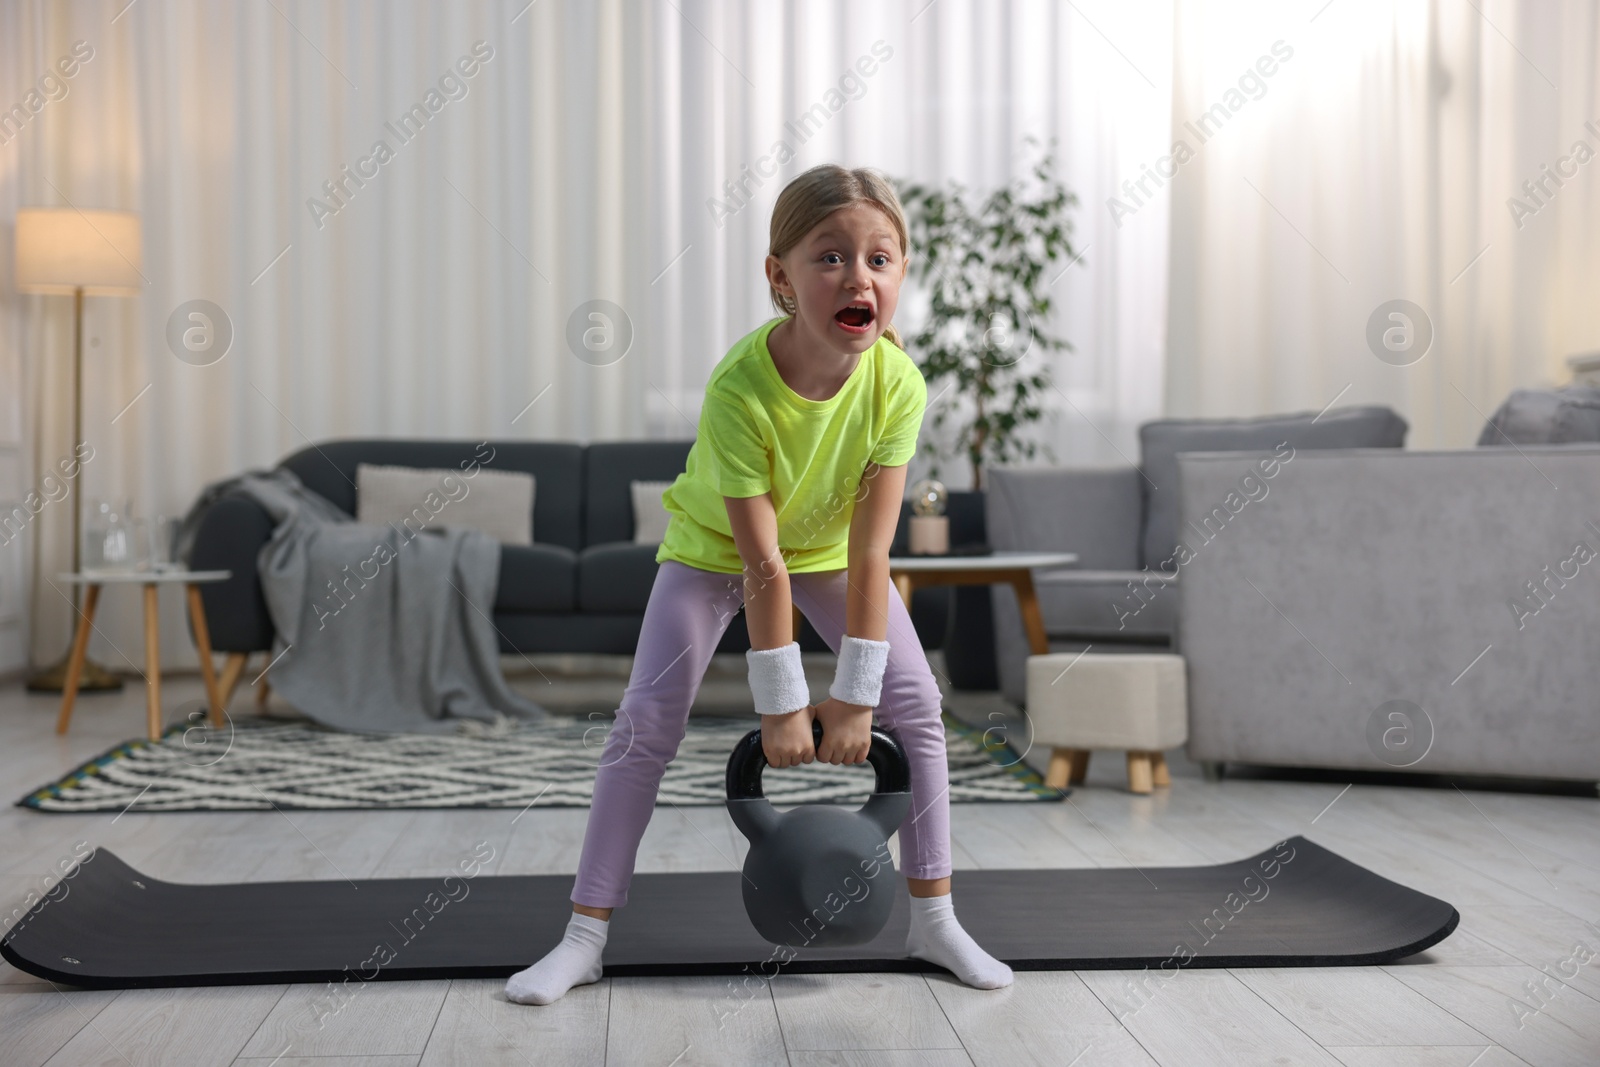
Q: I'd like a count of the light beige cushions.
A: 2